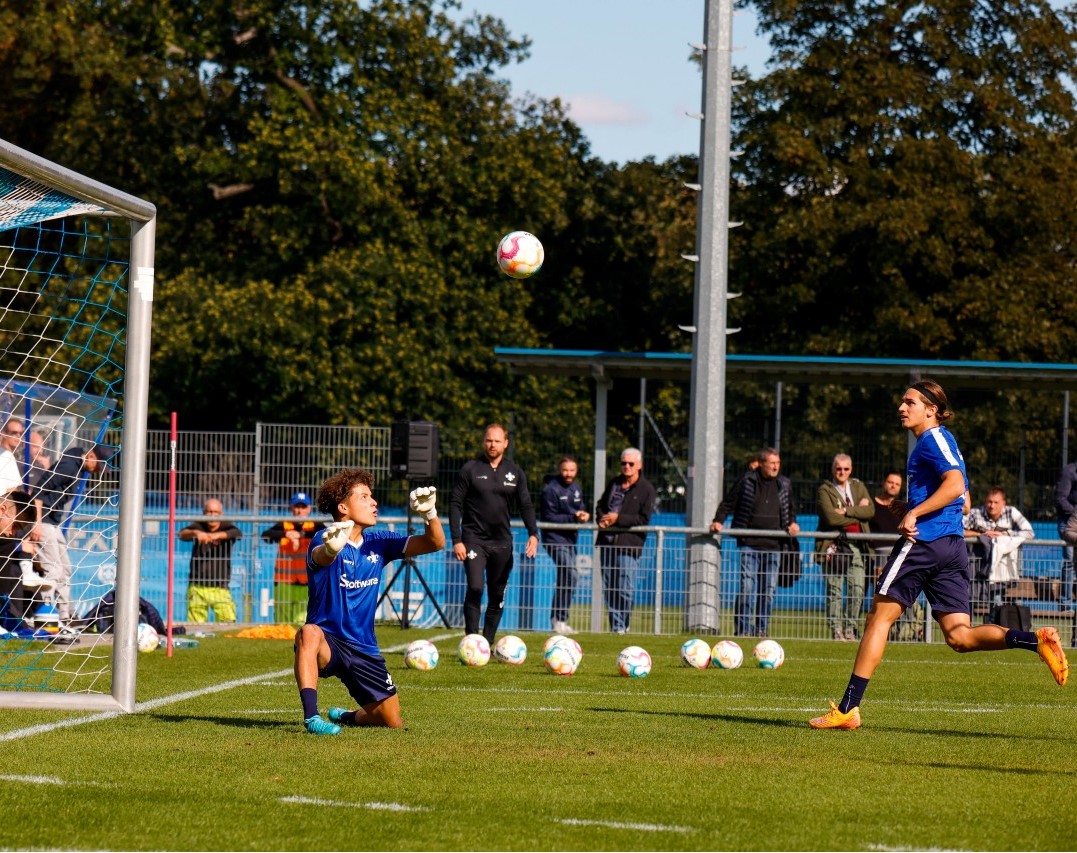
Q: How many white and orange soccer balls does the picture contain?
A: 11